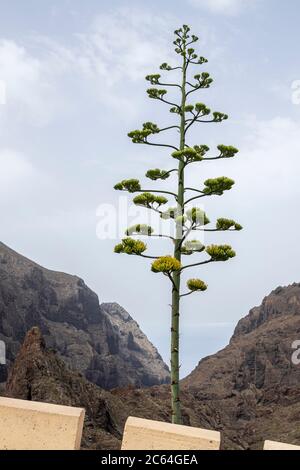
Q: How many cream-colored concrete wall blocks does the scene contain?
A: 3